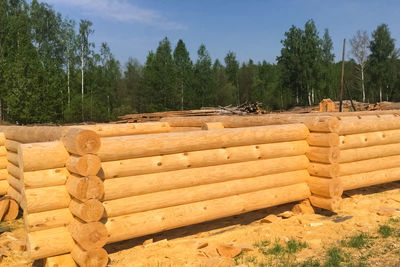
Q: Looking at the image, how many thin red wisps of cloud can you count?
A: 0